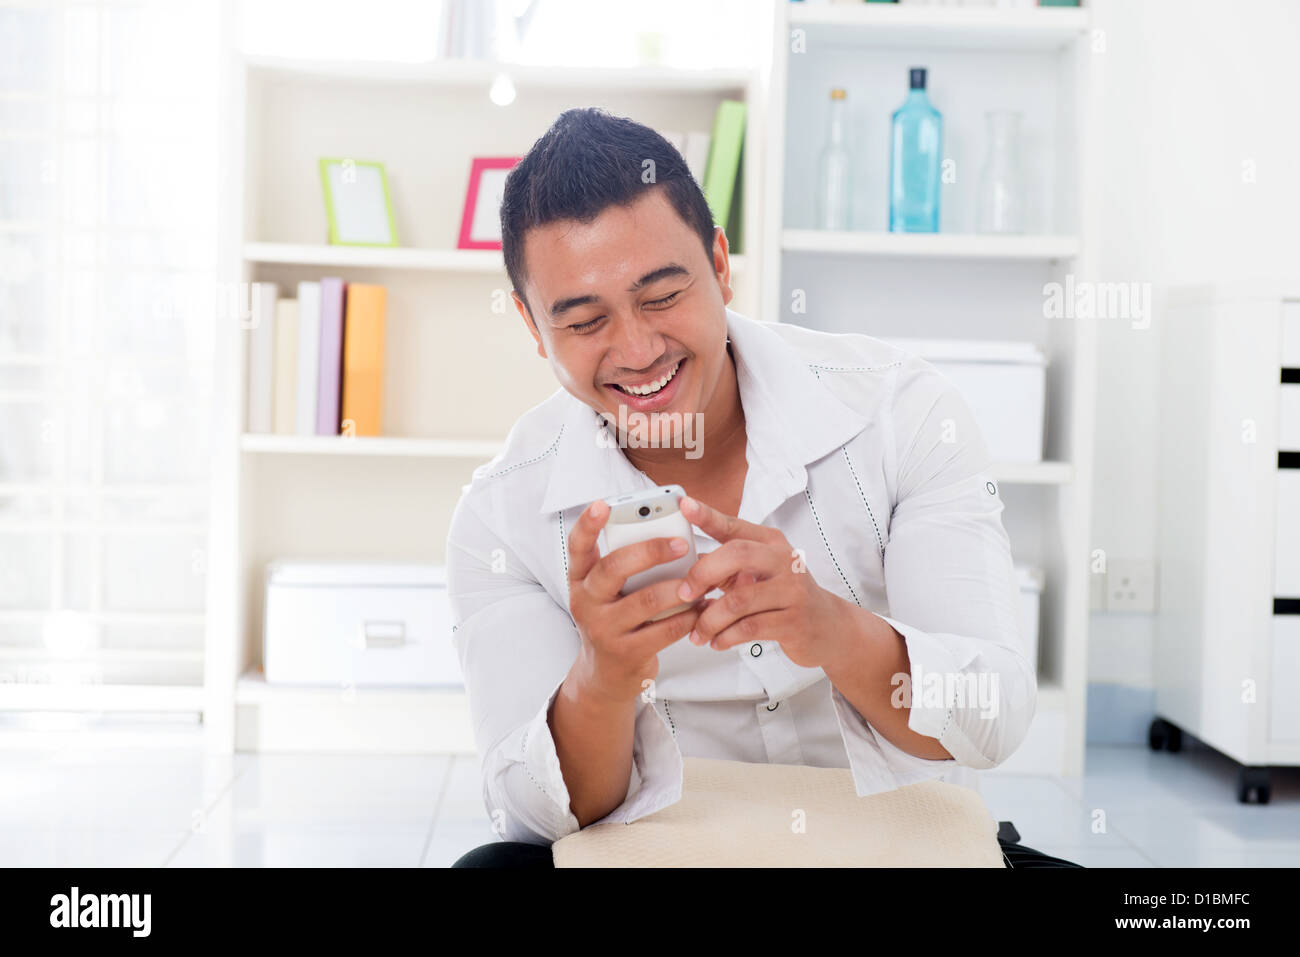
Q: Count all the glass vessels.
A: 3